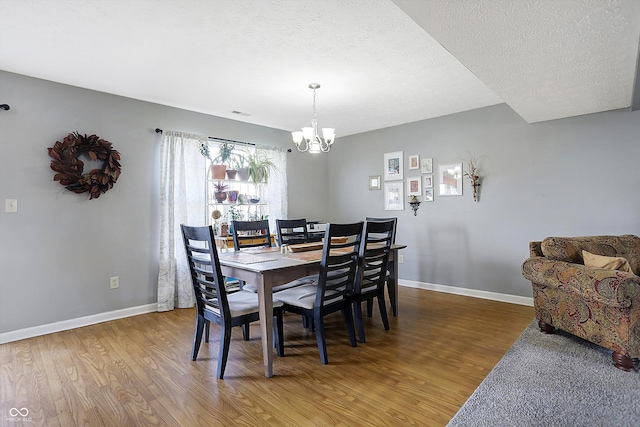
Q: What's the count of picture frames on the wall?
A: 9